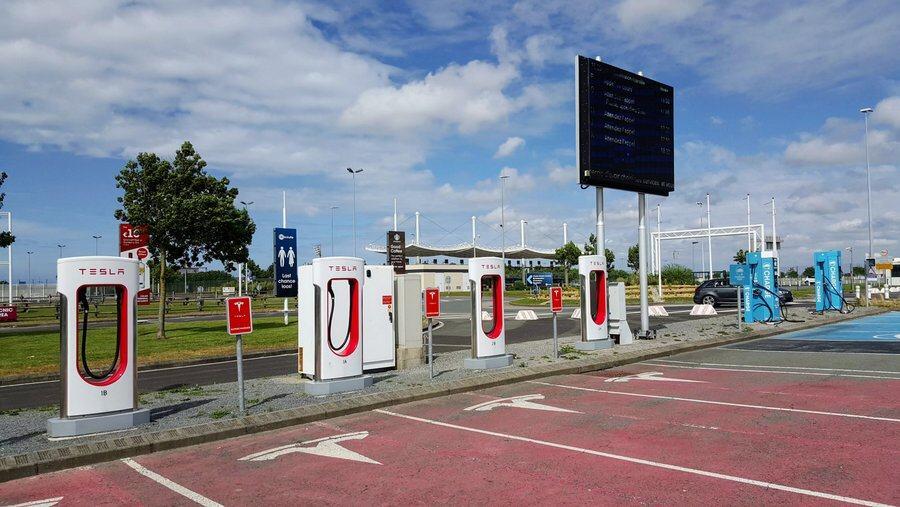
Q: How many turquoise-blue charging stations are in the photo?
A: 2